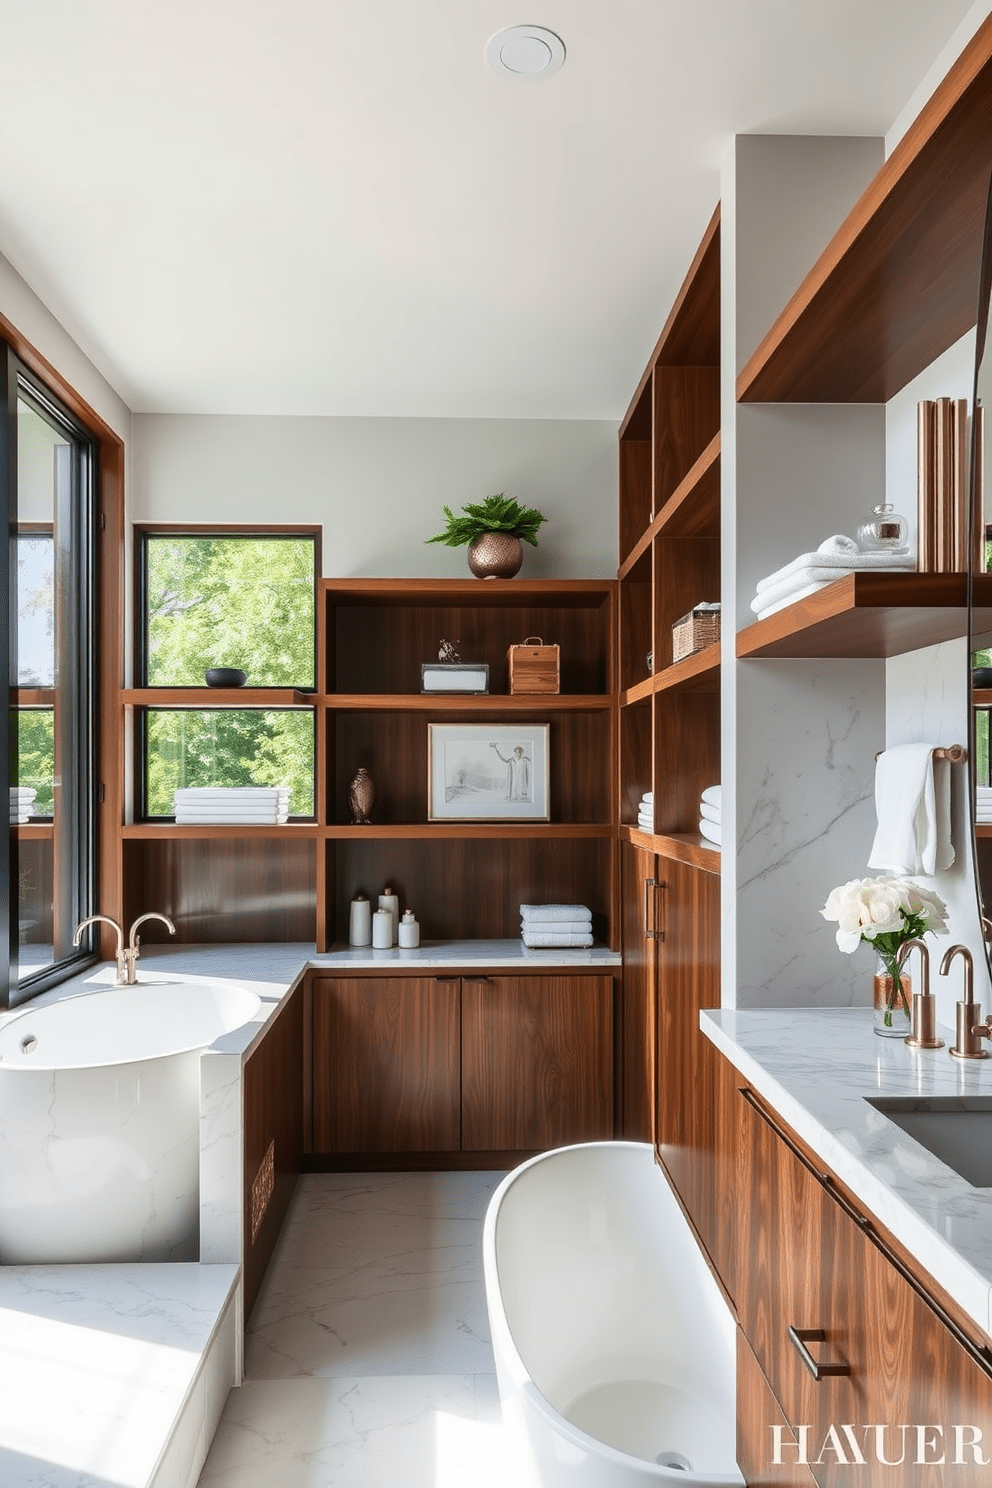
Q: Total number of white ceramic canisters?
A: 4